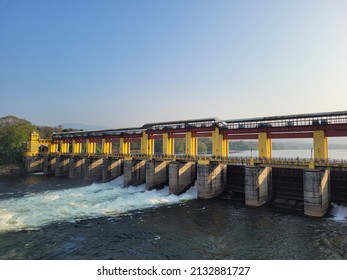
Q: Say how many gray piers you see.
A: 12